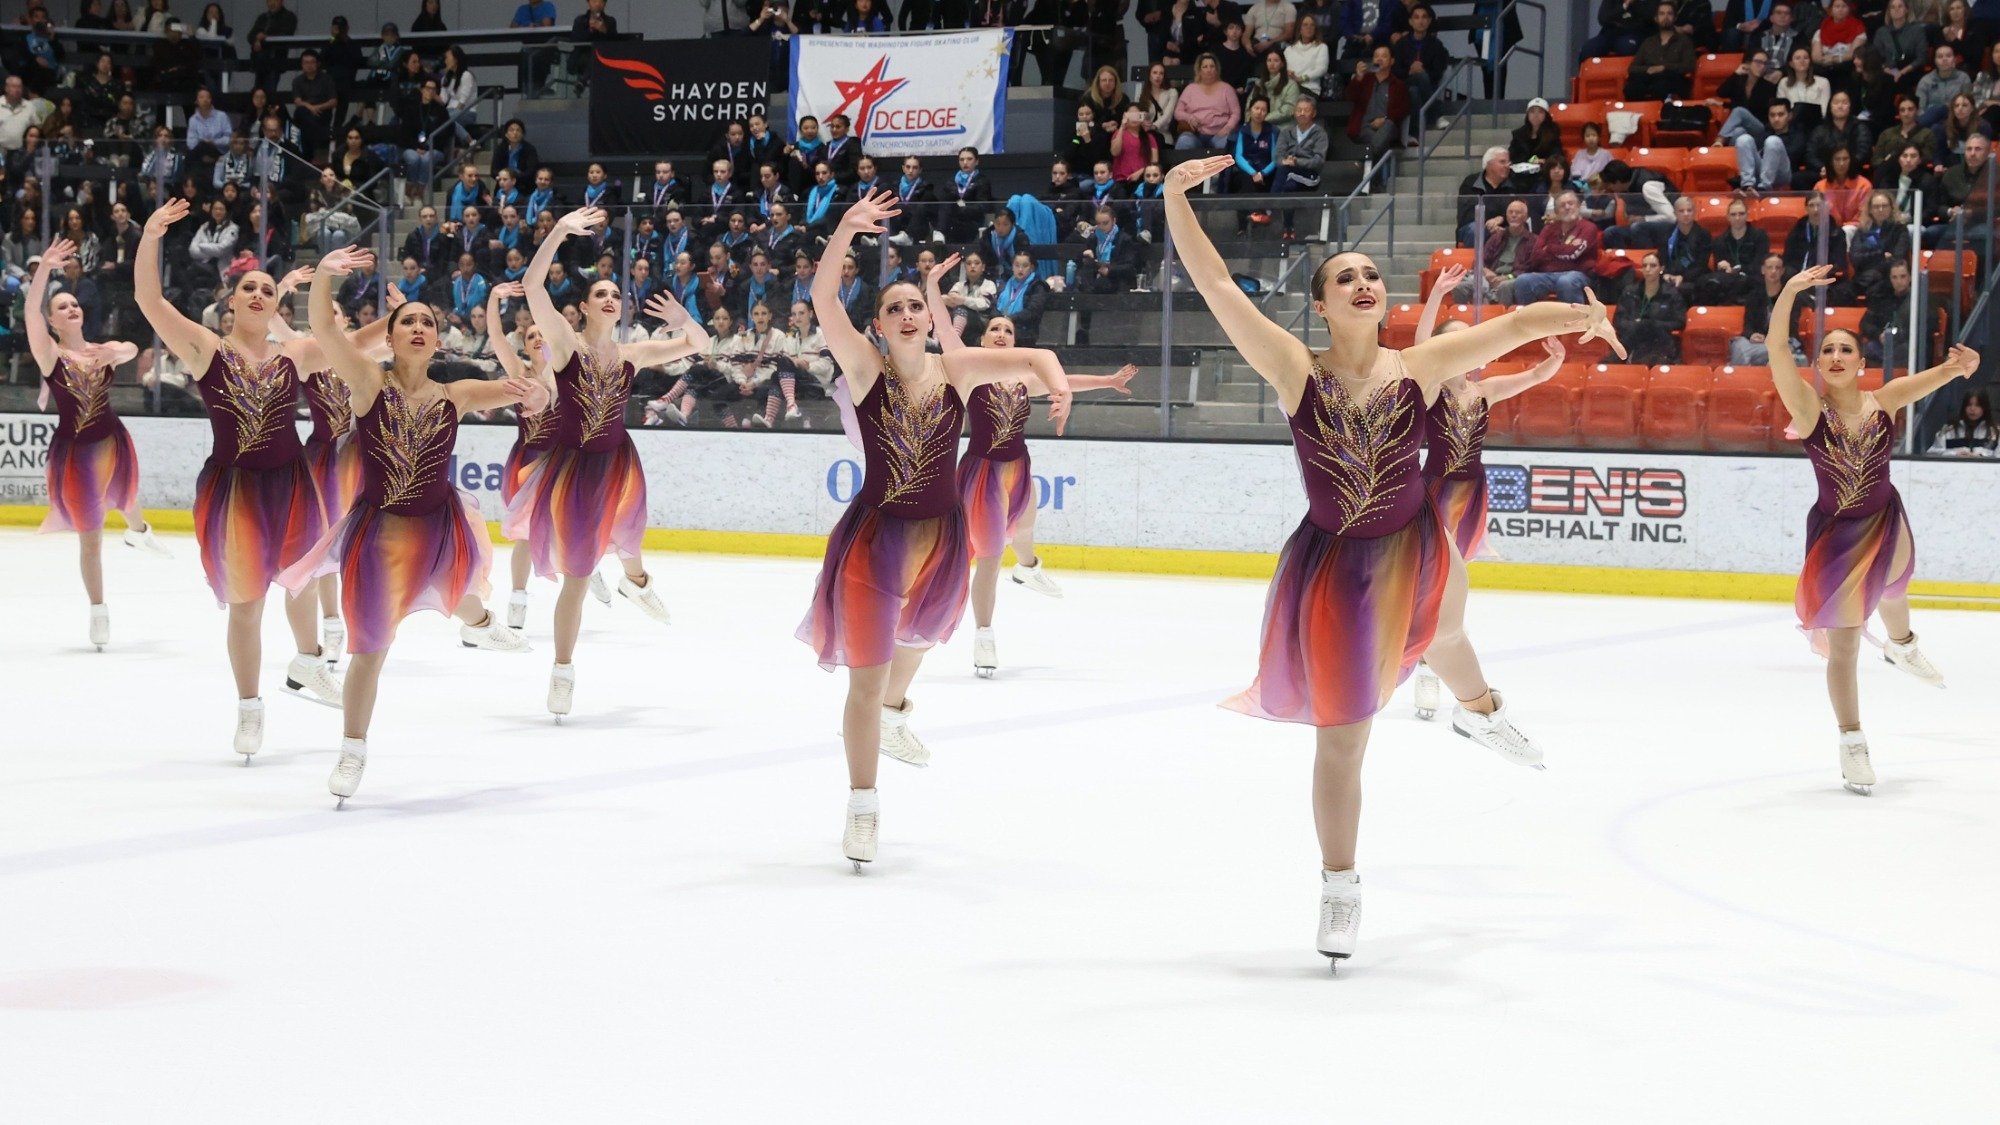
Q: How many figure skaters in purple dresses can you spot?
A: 11